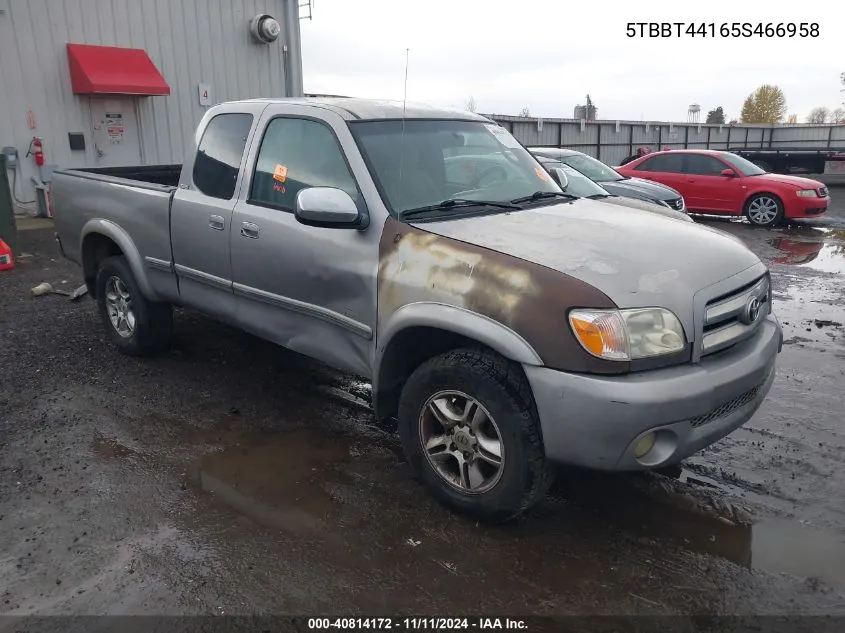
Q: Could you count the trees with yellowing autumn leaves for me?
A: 1